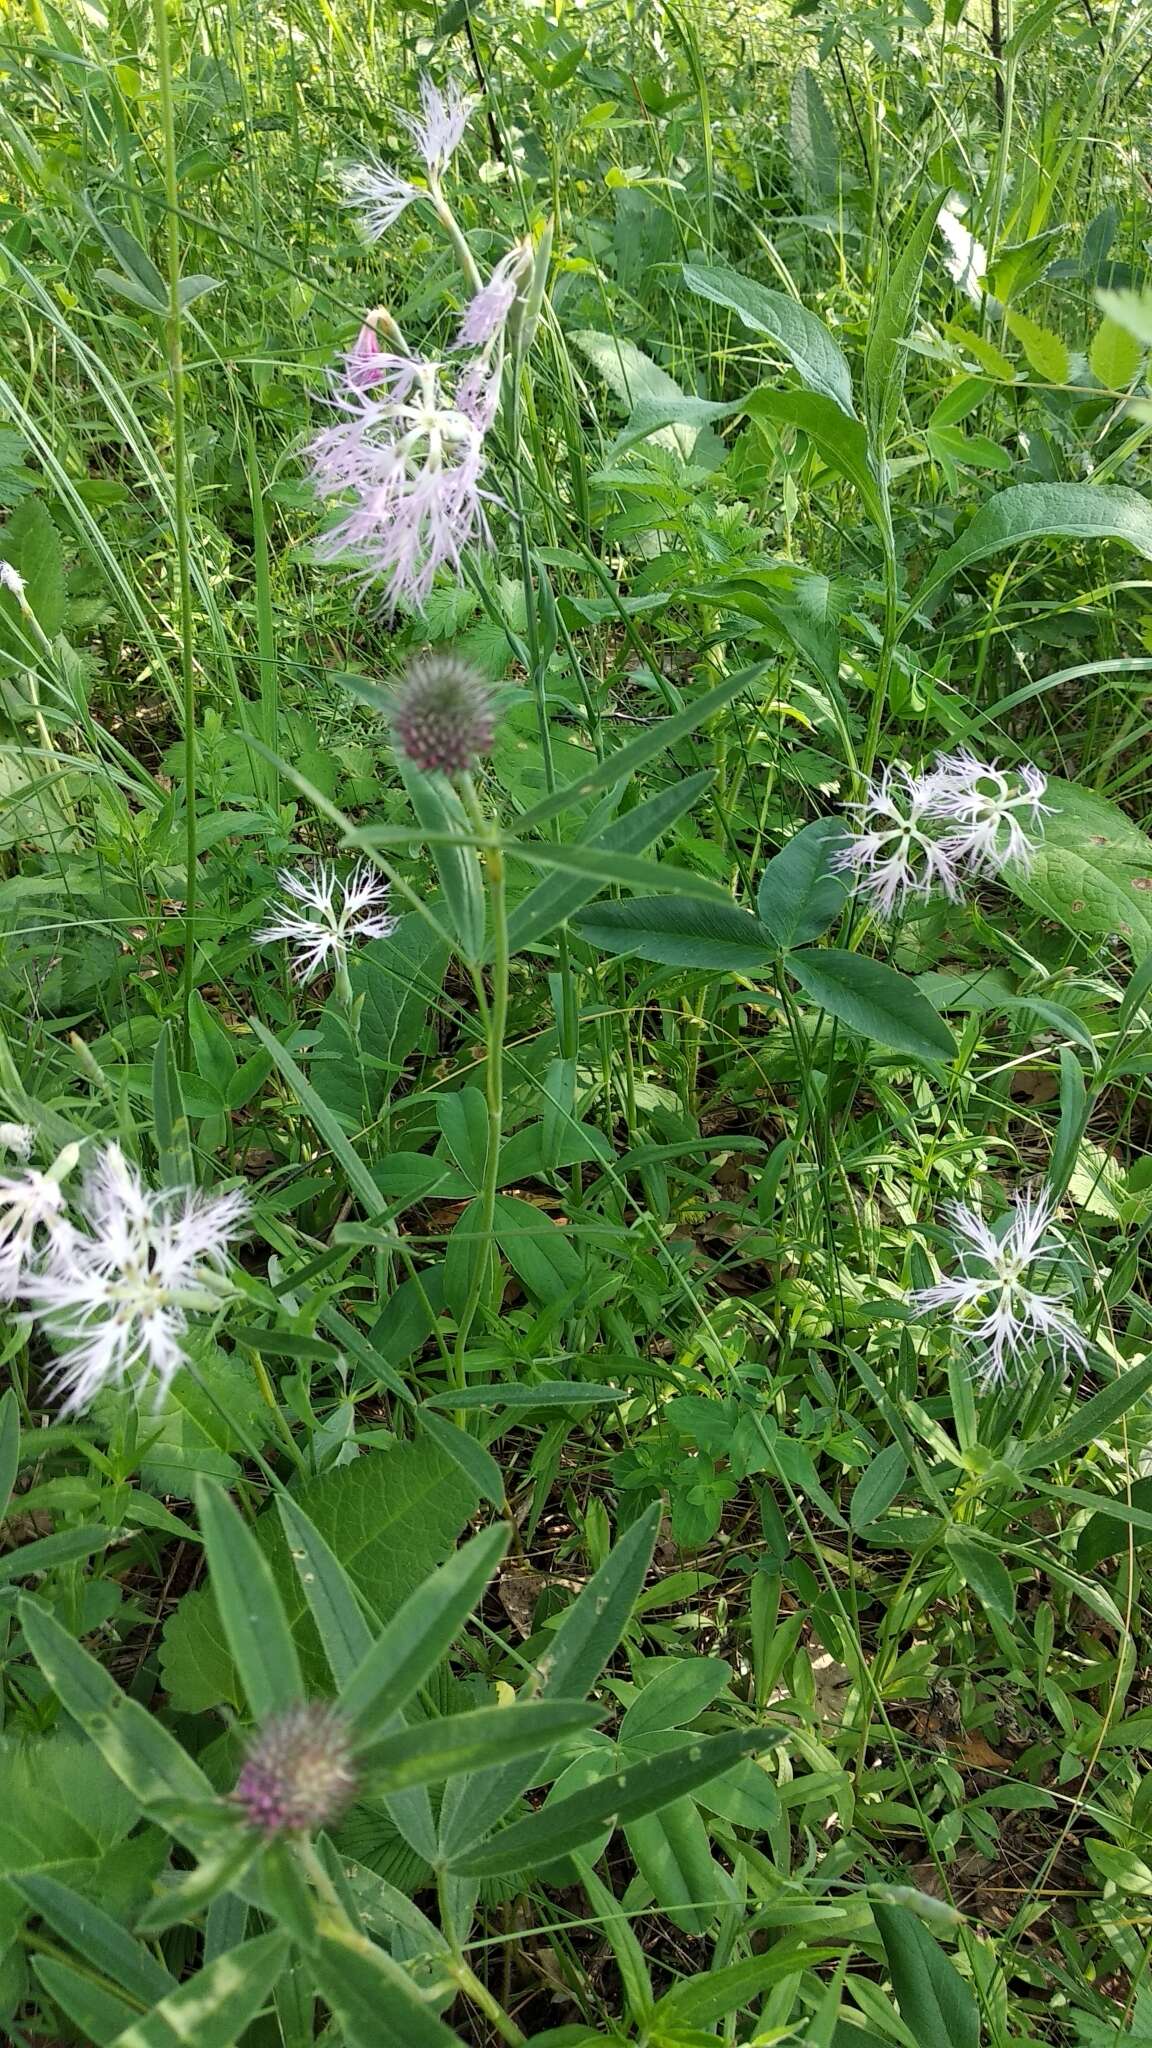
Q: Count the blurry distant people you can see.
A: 0